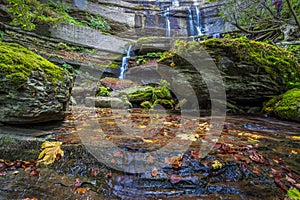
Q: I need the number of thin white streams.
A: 4